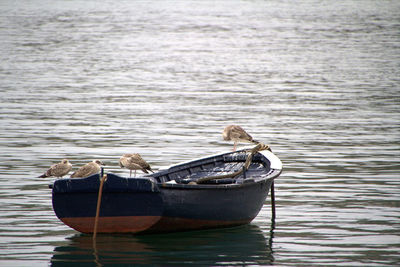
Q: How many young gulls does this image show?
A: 4